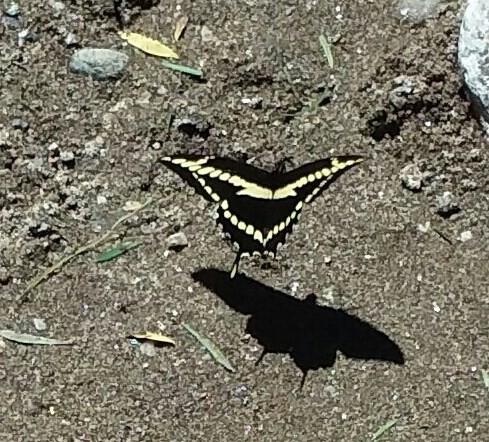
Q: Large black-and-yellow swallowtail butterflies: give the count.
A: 1